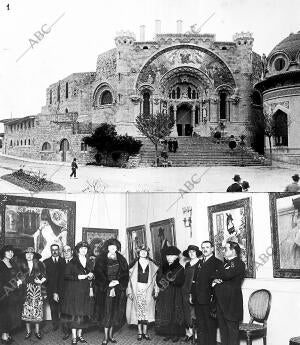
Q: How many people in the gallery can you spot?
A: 11